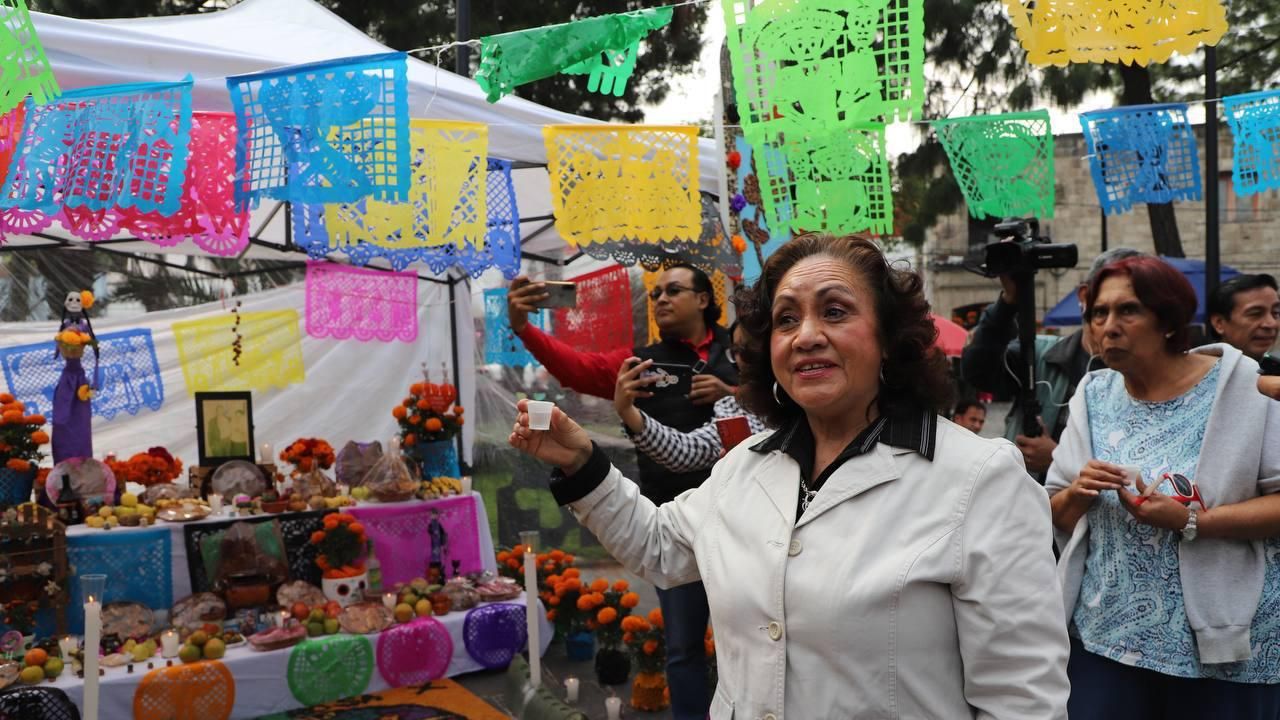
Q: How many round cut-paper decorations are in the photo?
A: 5